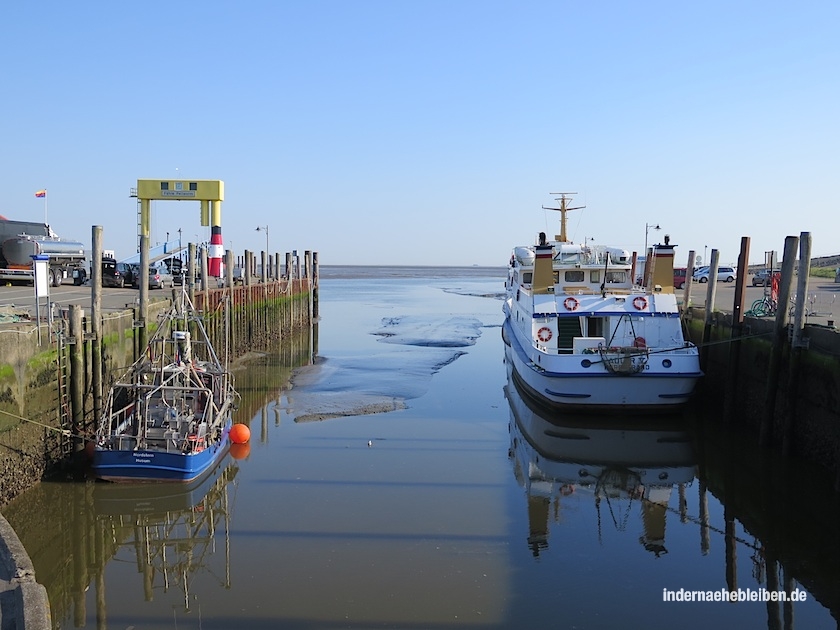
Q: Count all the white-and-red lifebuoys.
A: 3